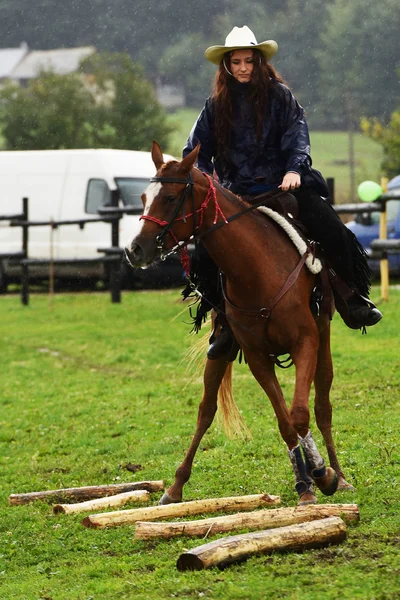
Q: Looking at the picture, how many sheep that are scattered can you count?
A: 0